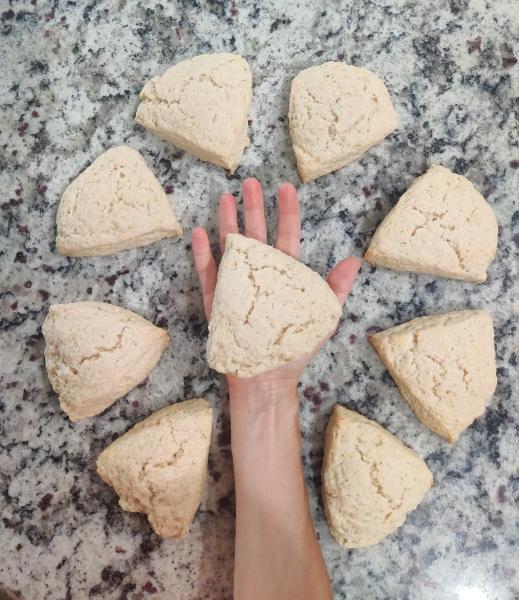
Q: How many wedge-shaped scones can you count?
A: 9